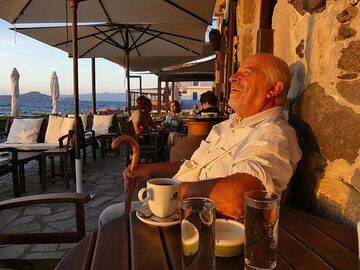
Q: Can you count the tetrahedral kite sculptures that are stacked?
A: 0